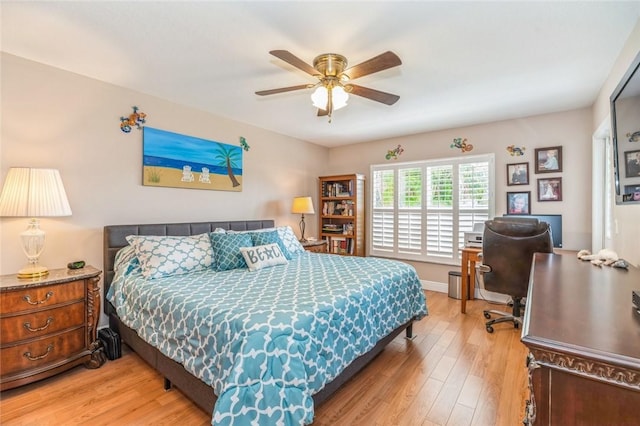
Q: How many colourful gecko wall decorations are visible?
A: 5